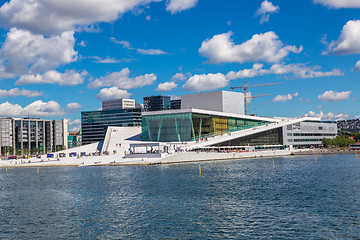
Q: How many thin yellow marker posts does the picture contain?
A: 6